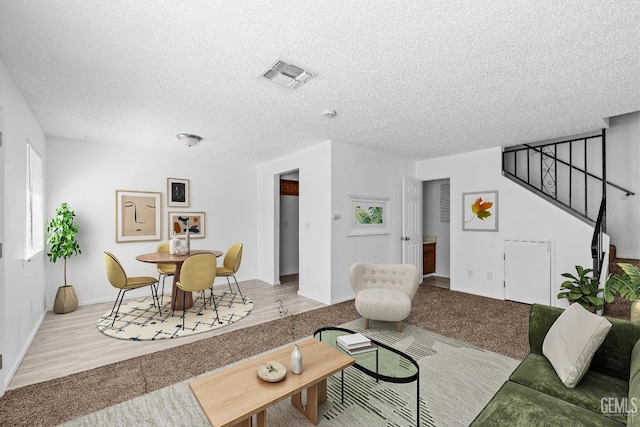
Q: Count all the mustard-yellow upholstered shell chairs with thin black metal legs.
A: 4